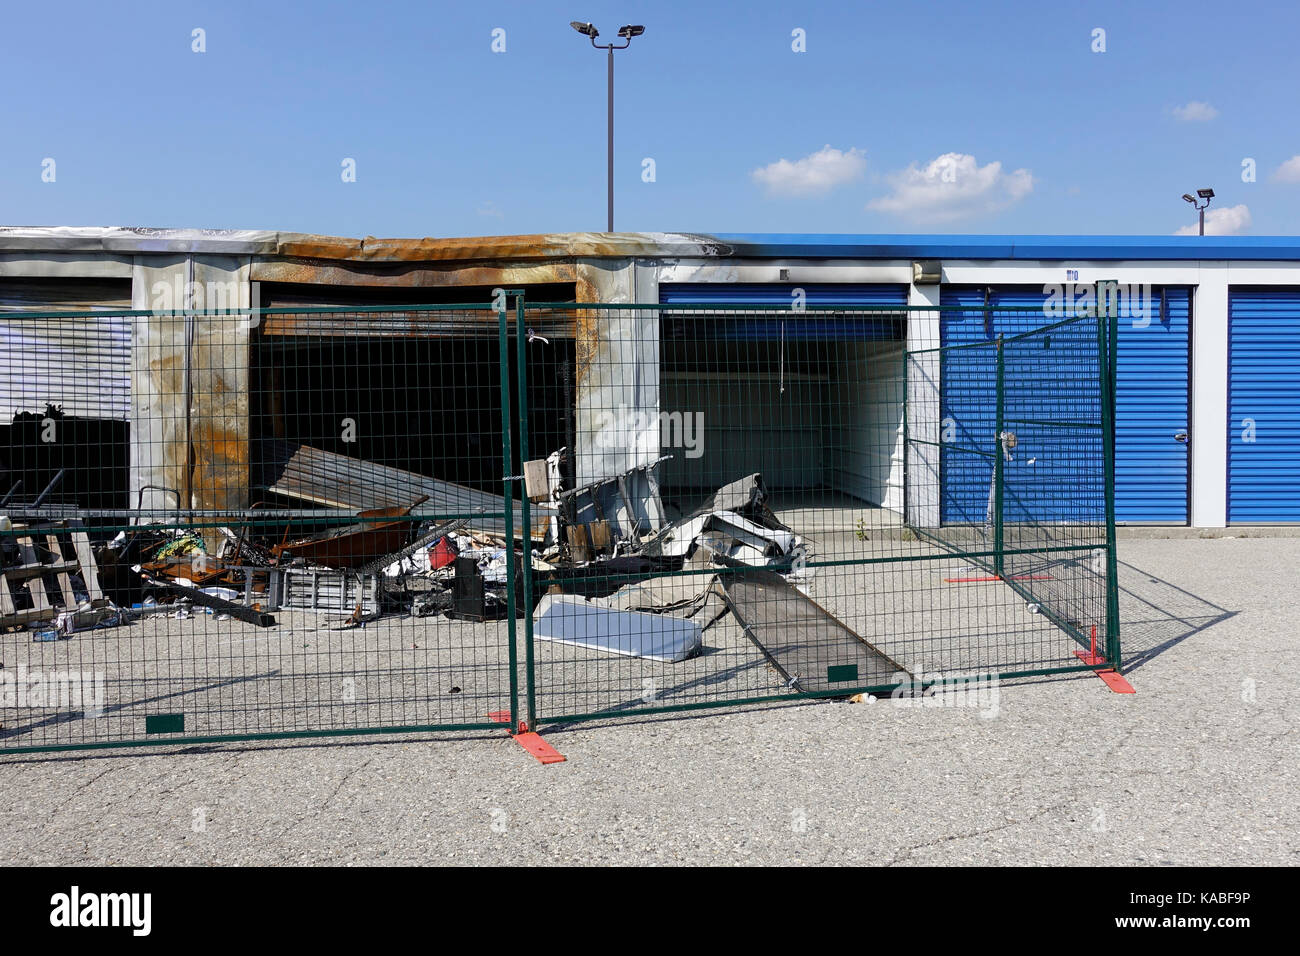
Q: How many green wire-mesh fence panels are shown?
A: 4